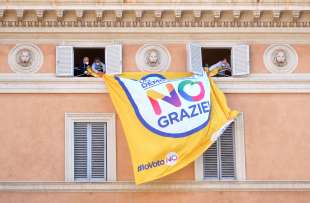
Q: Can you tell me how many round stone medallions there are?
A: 3